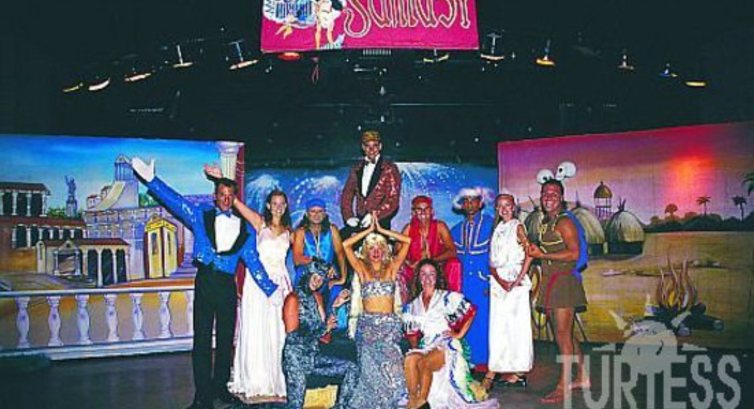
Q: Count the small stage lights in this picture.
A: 12